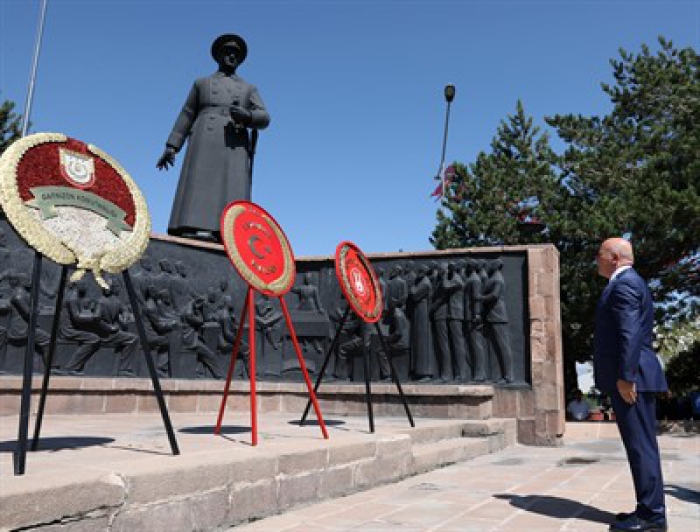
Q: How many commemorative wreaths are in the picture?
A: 3